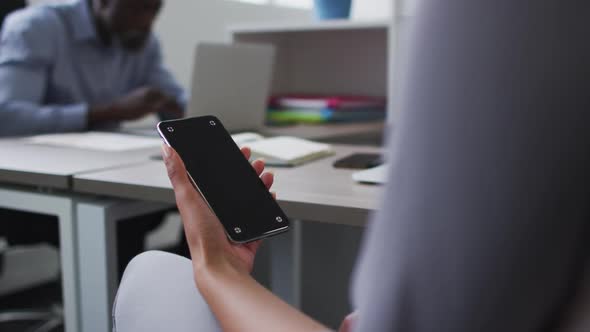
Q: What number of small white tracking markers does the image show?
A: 4